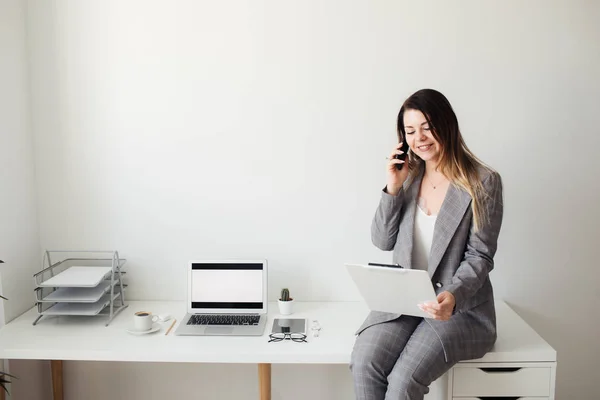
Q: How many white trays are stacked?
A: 3